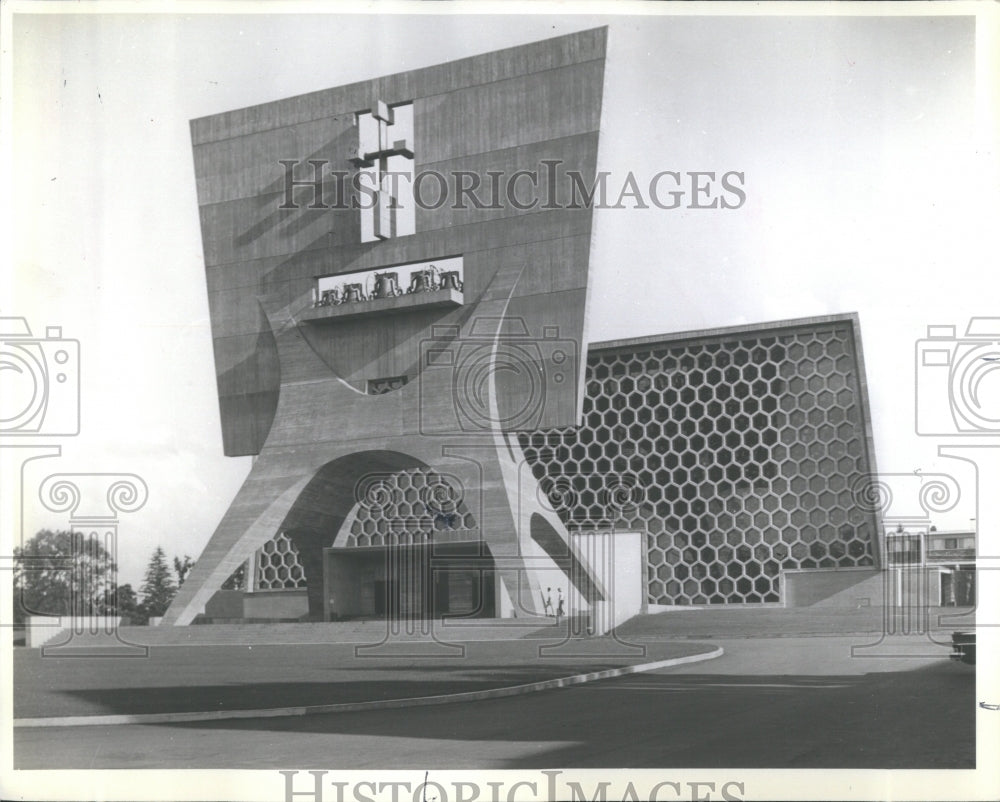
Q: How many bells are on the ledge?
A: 5